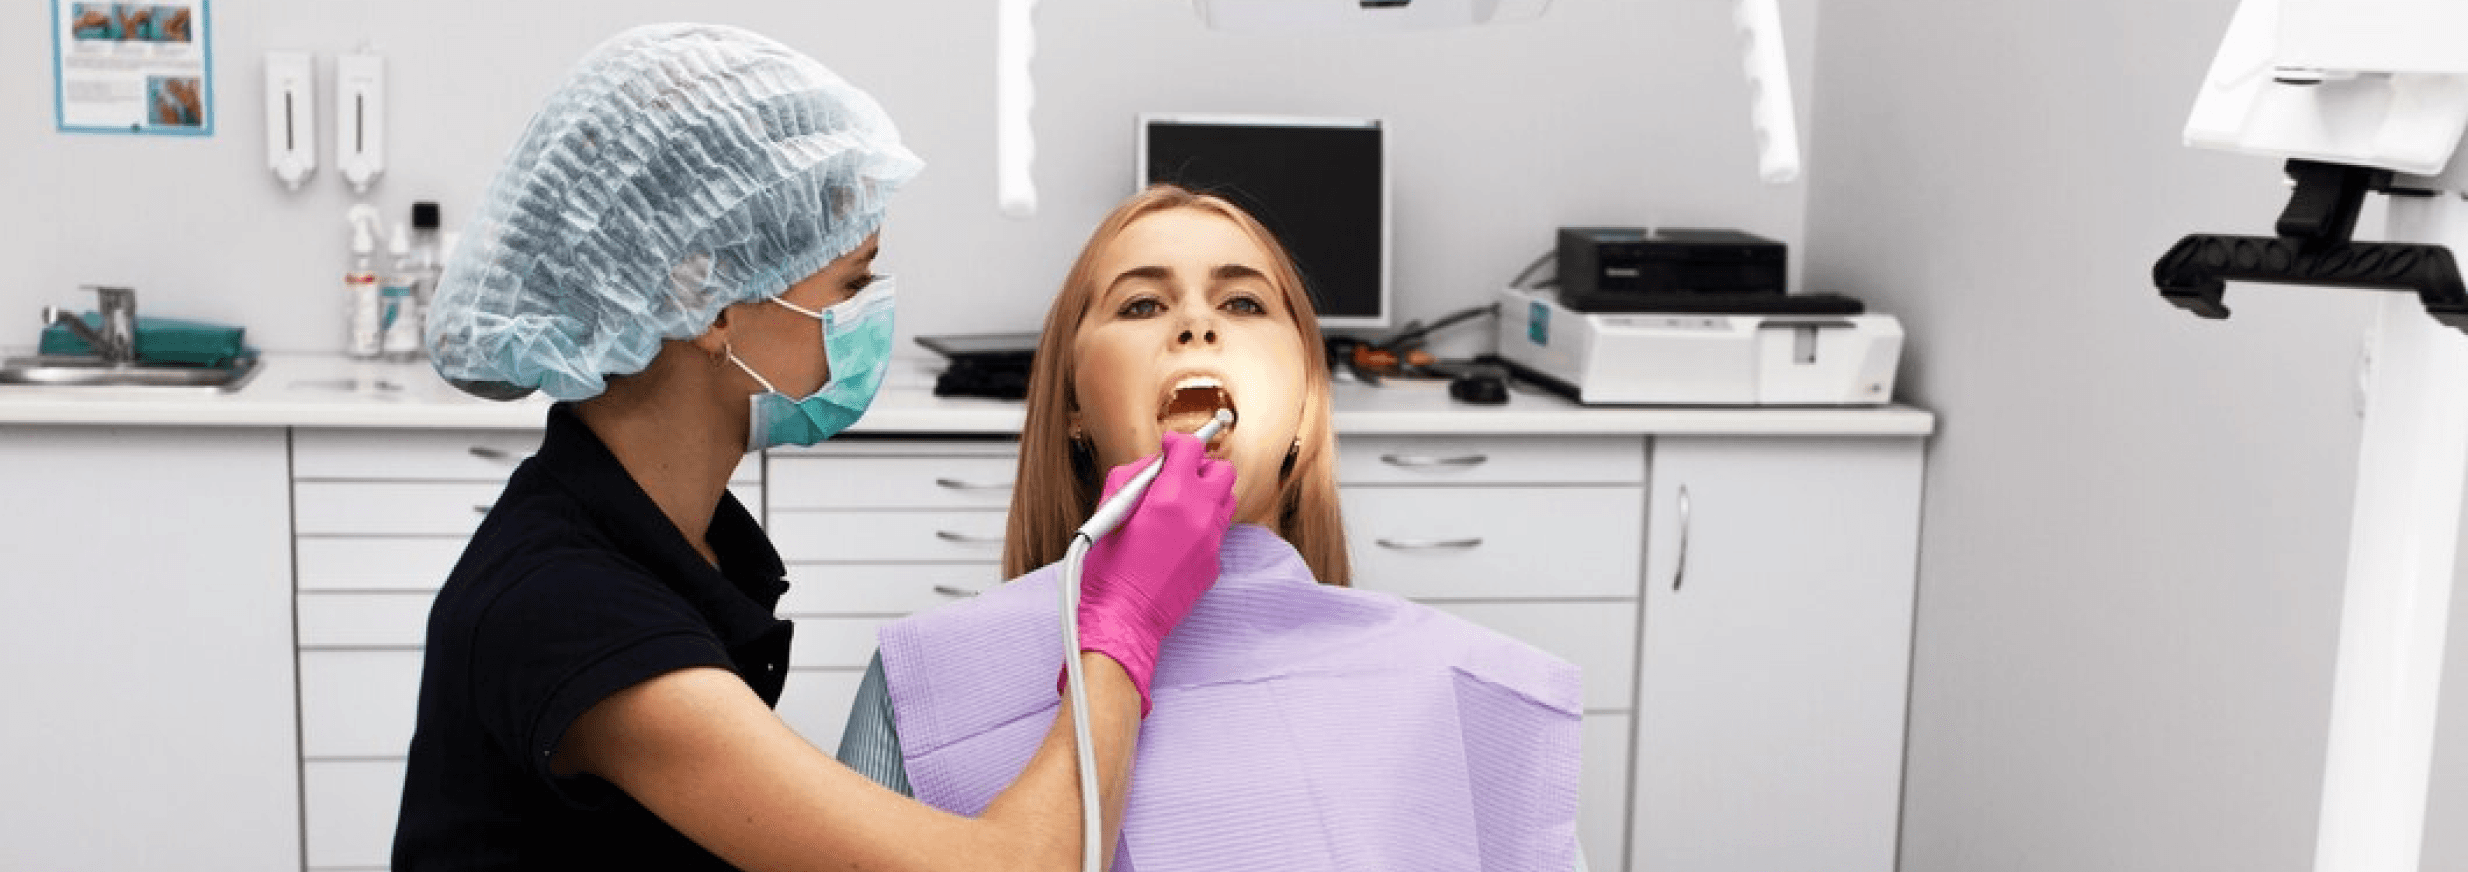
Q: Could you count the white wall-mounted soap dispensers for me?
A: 2